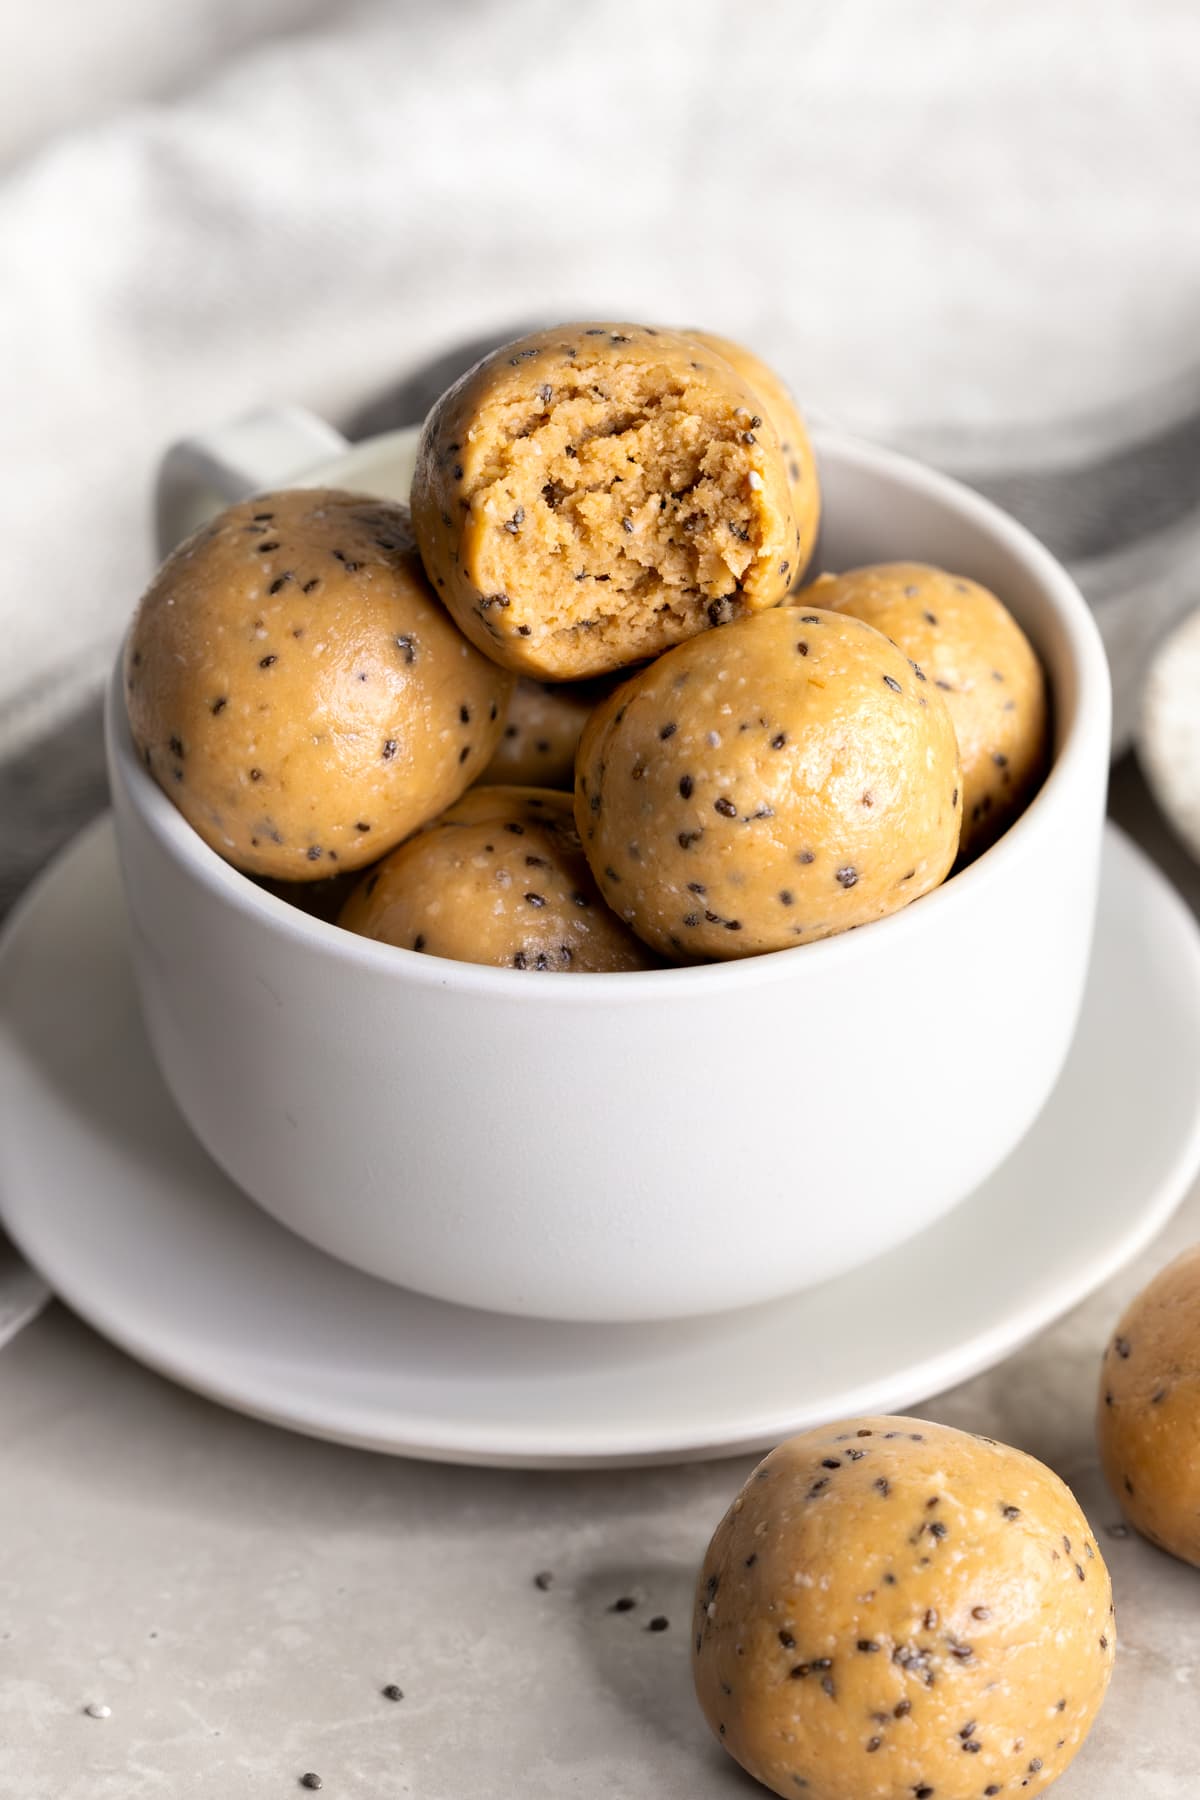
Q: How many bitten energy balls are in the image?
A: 1